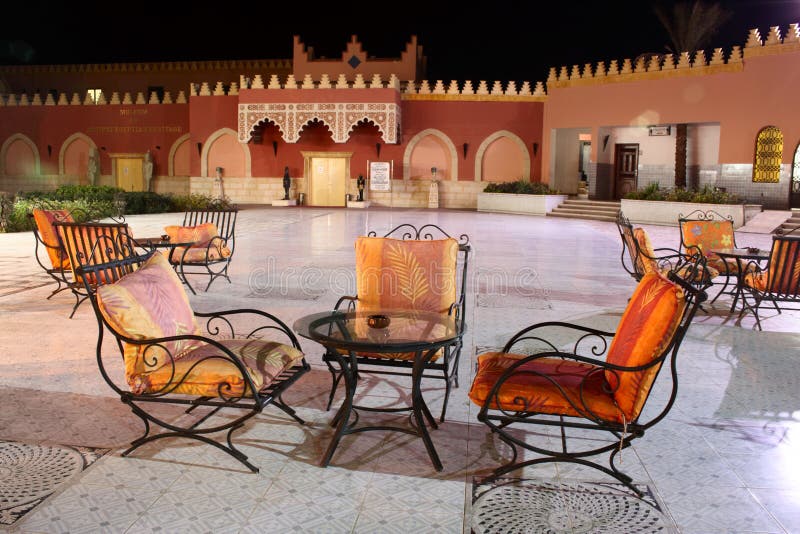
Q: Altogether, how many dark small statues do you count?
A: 2